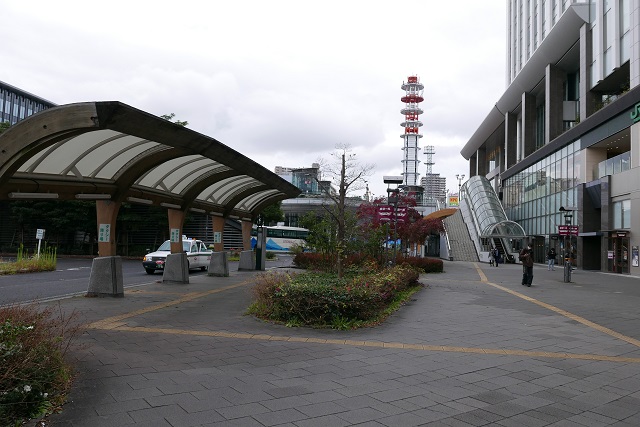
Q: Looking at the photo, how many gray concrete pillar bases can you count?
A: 4